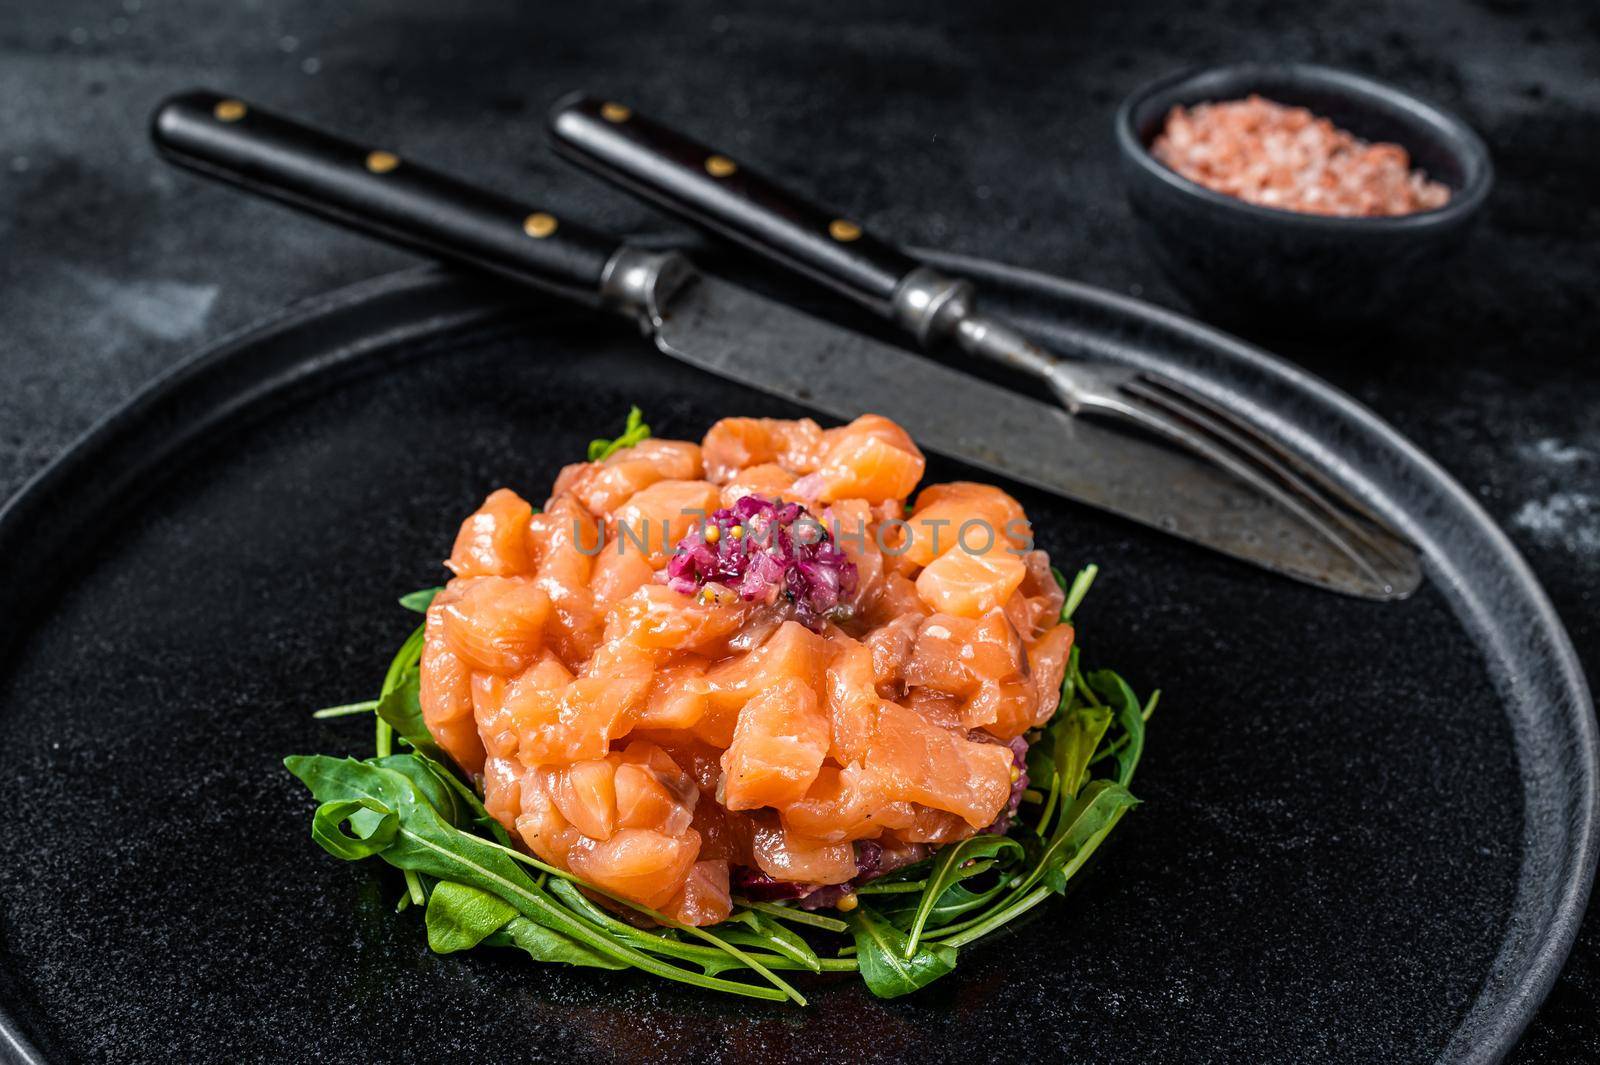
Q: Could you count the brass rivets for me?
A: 6